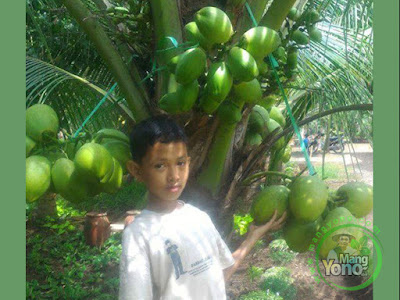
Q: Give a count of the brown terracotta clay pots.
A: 2